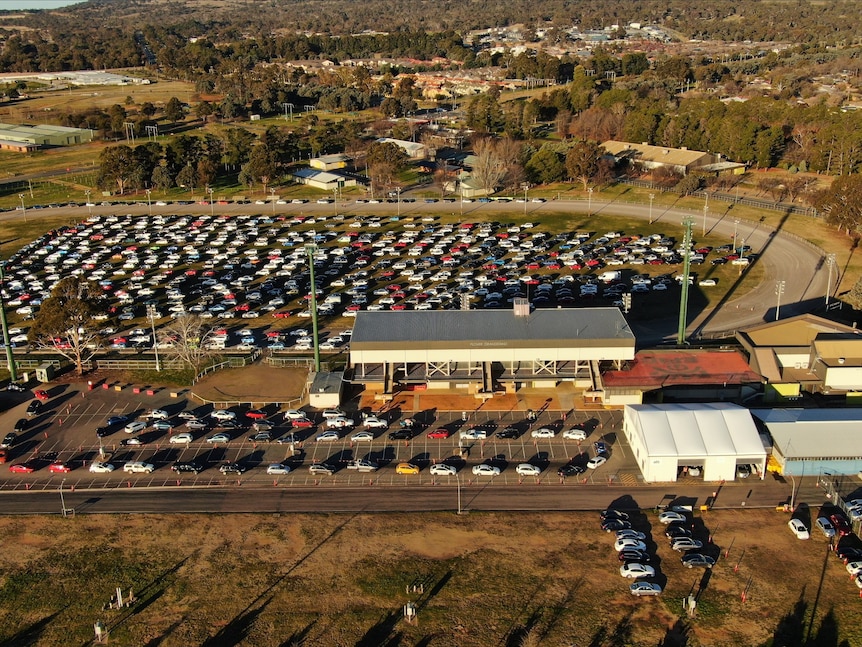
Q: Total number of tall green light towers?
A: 3